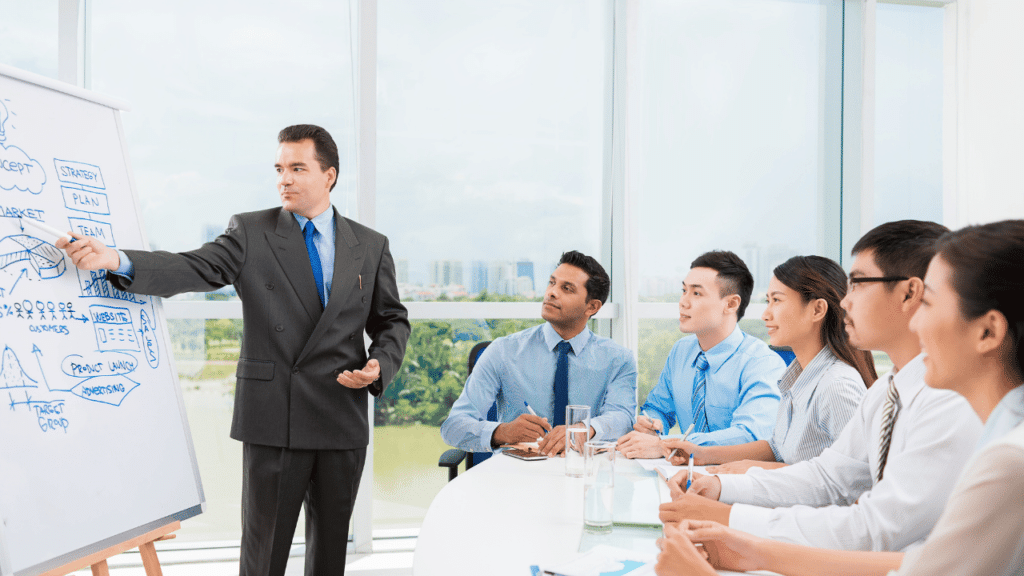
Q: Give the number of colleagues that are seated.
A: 5